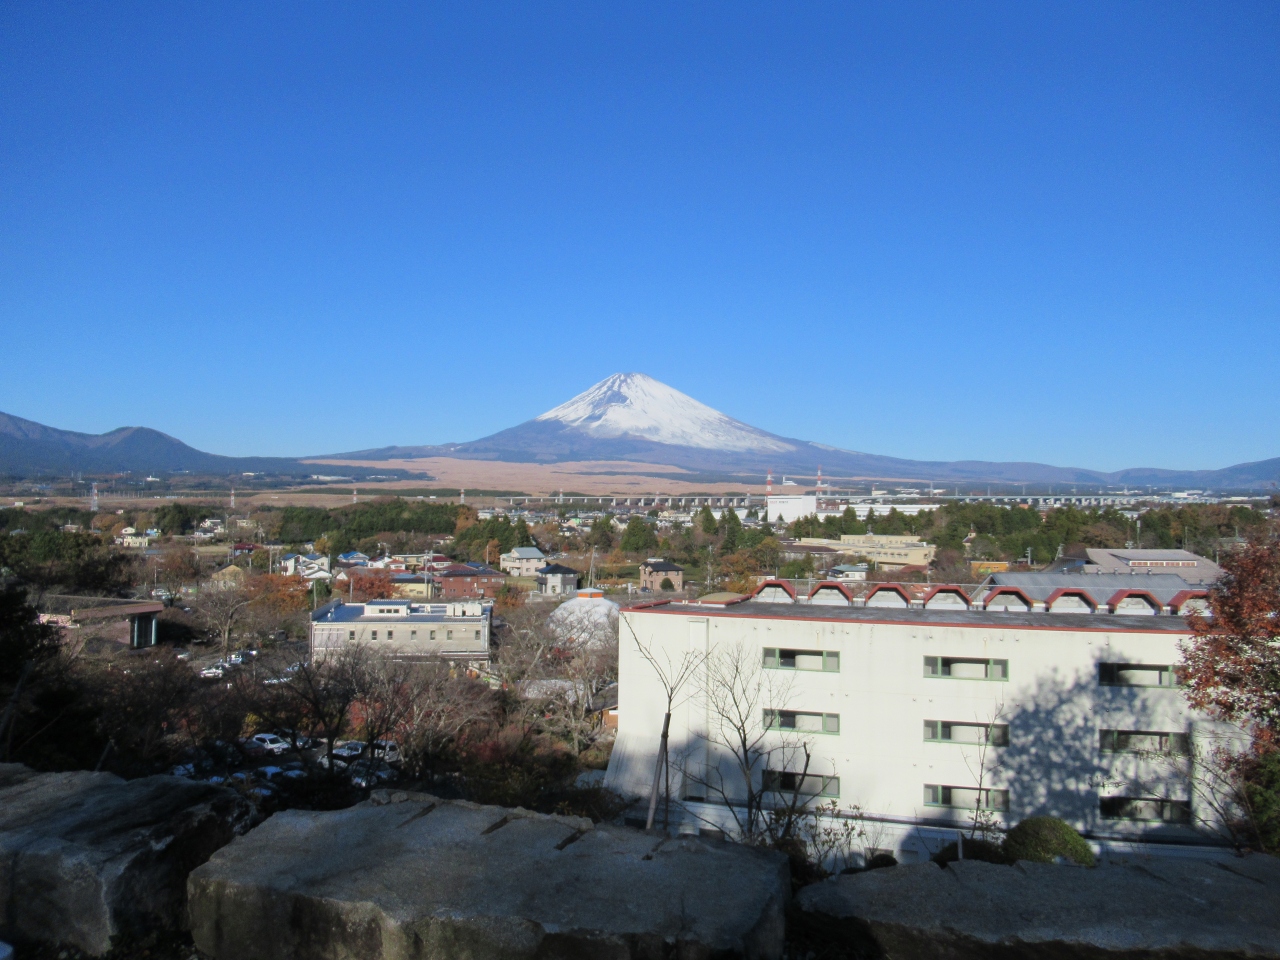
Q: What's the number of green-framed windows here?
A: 9